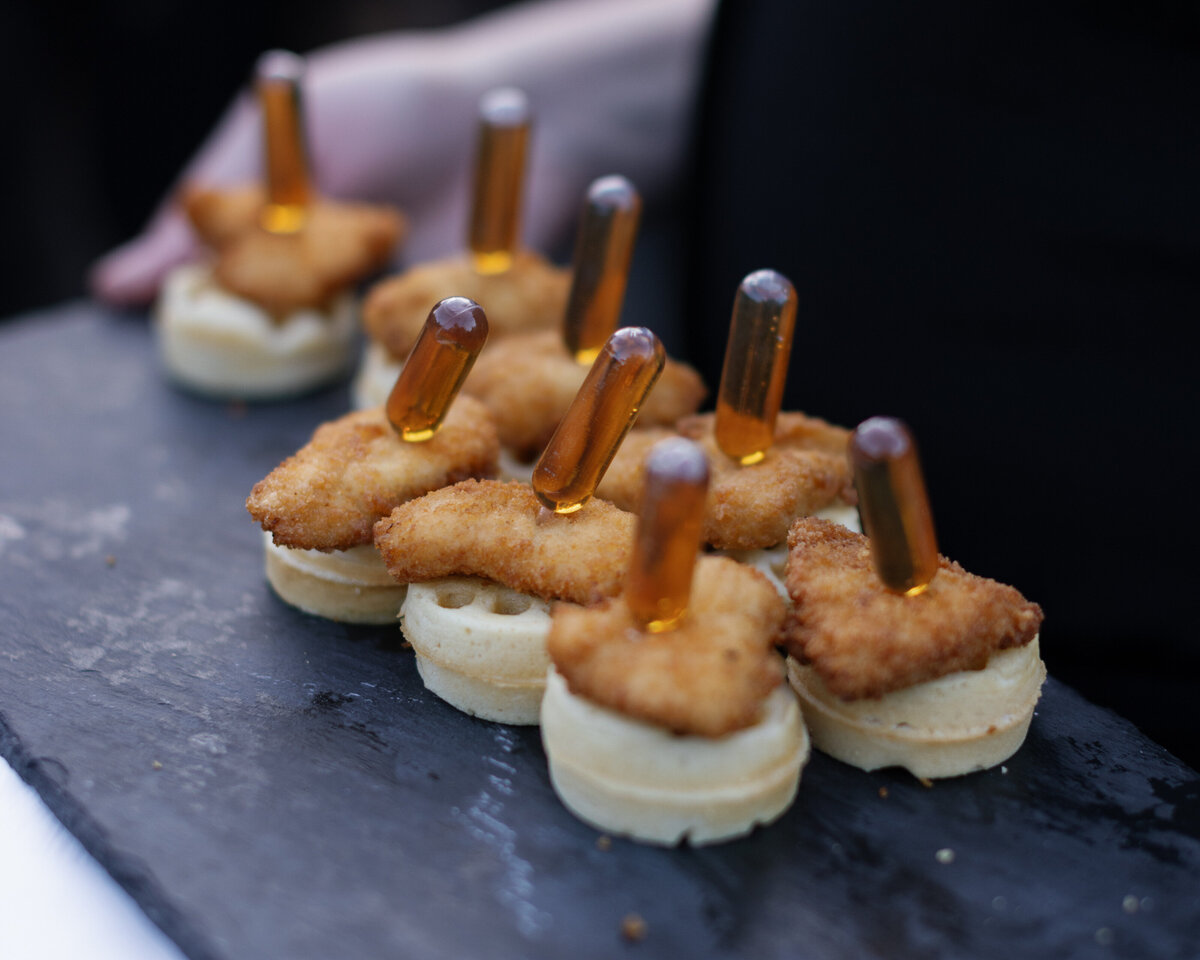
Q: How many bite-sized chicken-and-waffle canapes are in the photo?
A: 8